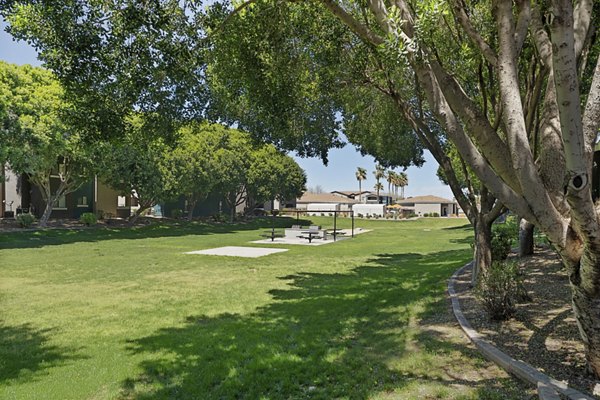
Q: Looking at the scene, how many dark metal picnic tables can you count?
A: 3